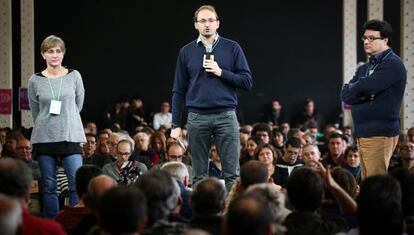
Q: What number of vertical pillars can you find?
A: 5